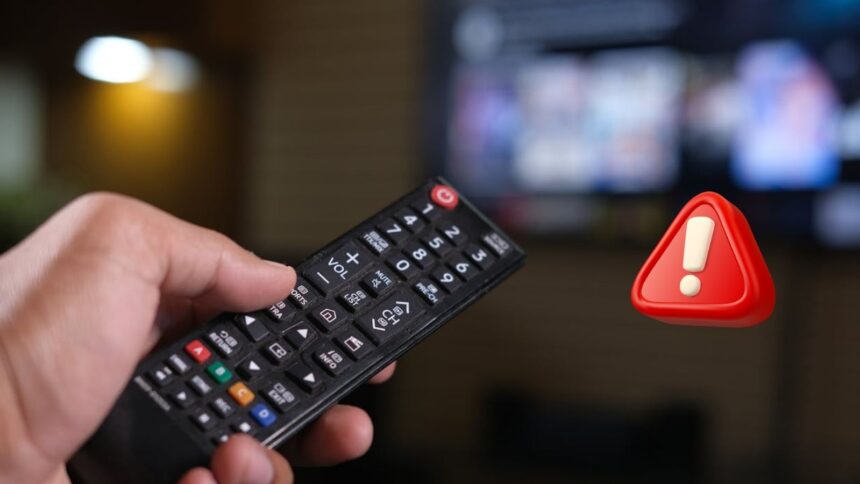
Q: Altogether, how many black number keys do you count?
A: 10